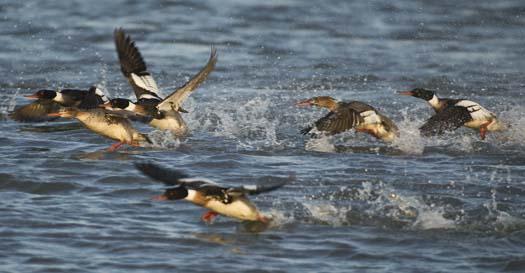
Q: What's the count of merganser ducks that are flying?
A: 6